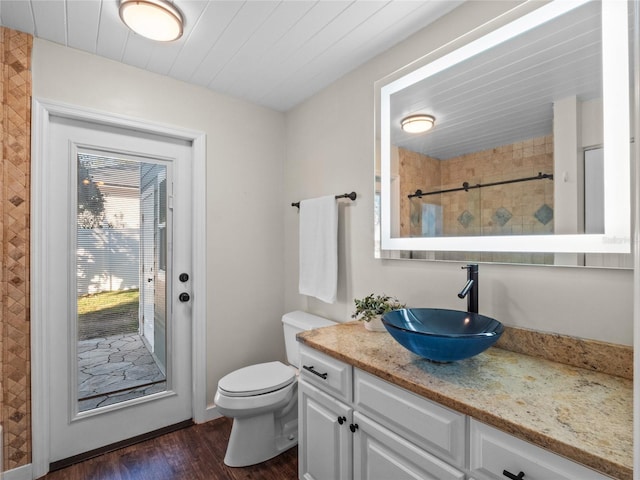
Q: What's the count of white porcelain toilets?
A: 1